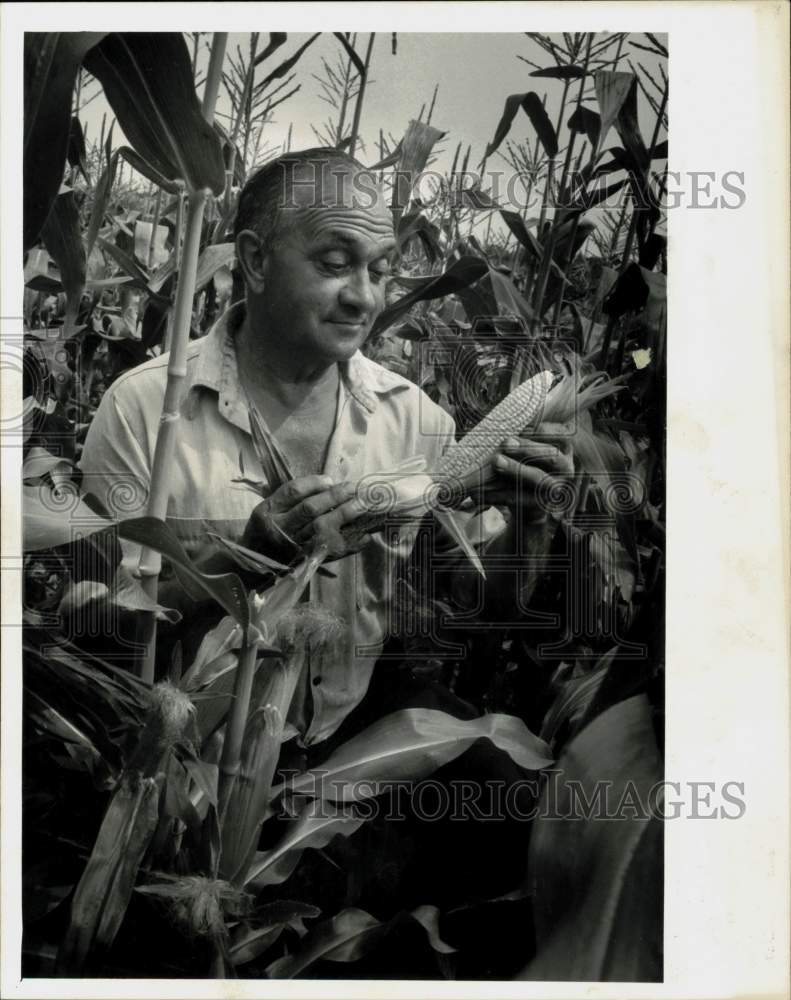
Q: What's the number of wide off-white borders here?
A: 1